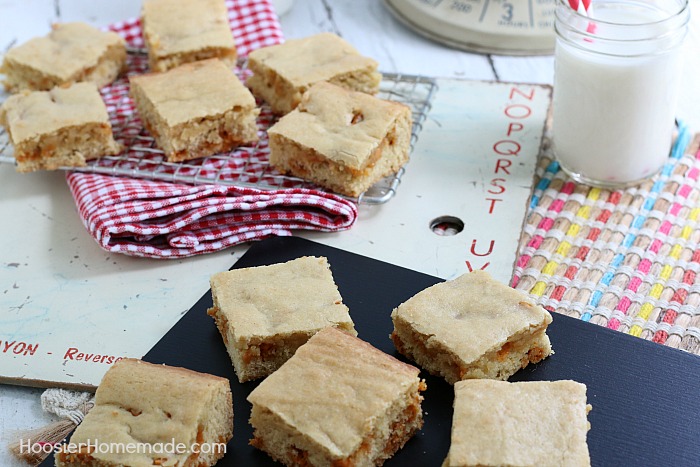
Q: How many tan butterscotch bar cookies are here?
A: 11